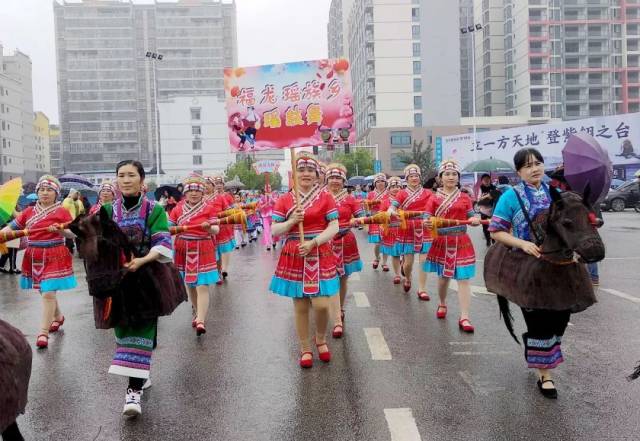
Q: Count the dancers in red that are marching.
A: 12